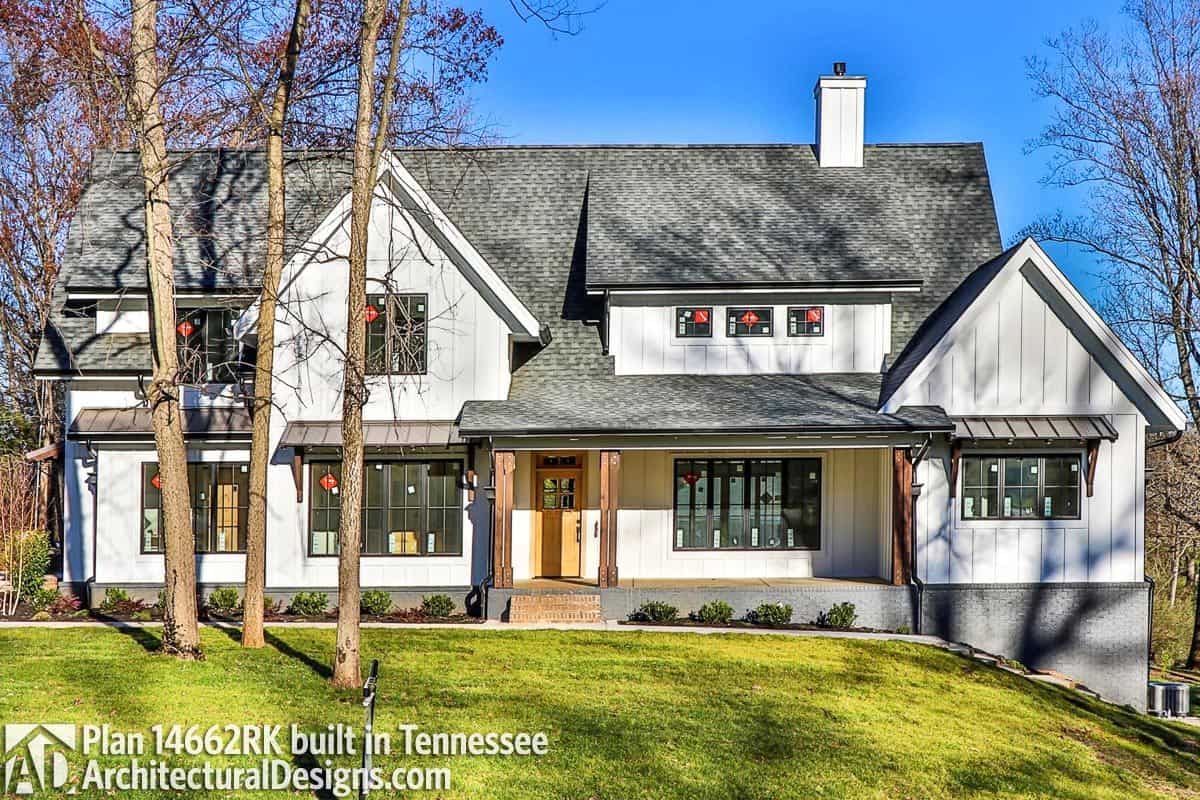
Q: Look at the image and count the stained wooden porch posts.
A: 3